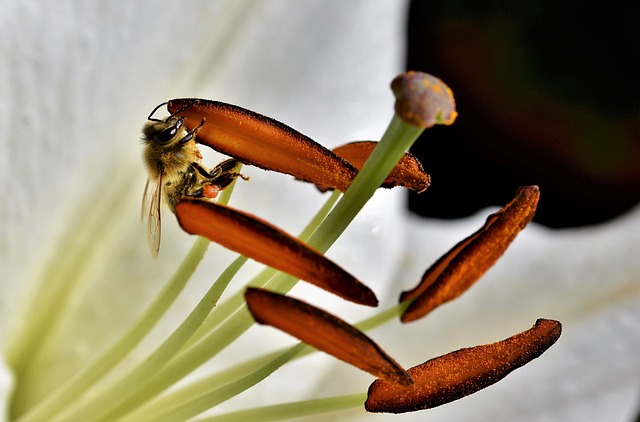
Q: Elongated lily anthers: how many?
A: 6